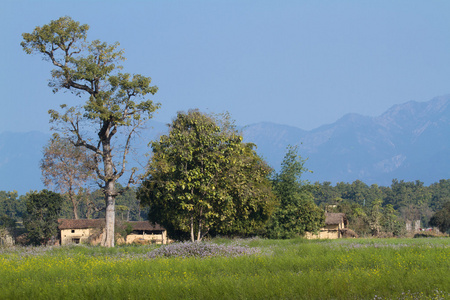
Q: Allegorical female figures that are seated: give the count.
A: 0